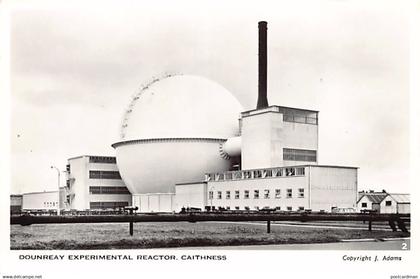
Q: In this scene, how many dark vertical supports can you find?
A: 3